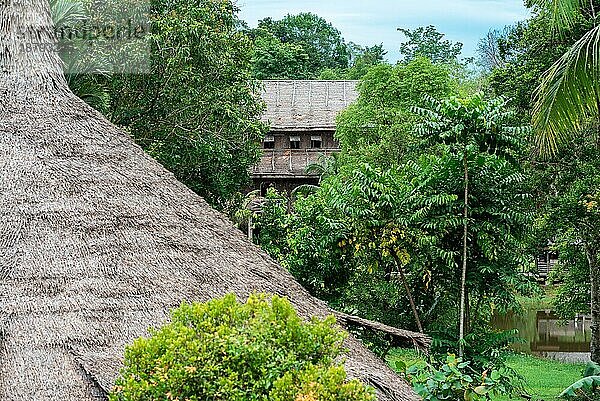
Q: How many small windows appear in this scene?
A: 3